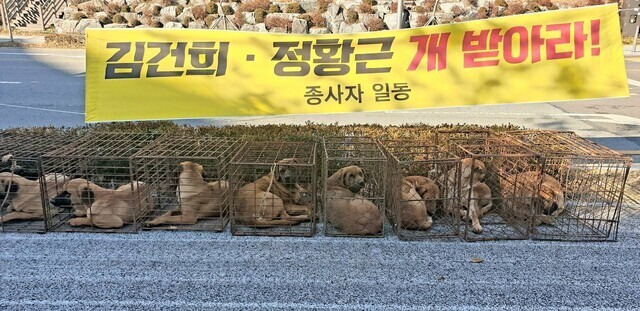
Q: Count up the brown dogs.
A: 8